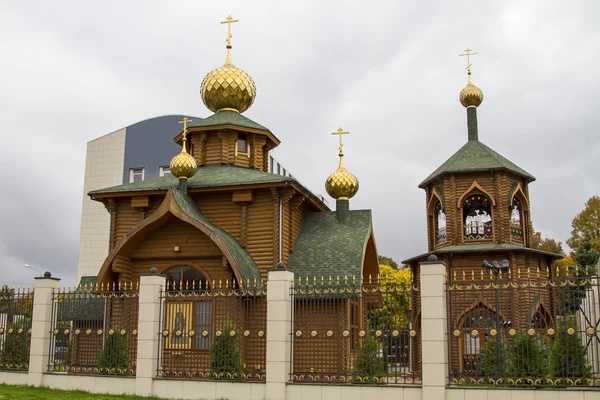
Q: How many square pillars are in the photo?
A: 4